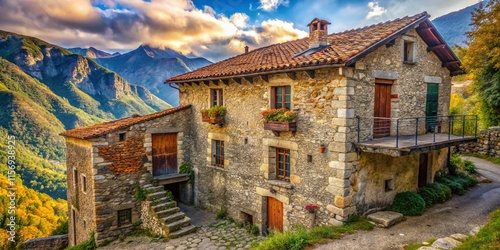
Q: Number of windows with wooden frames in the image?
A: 4